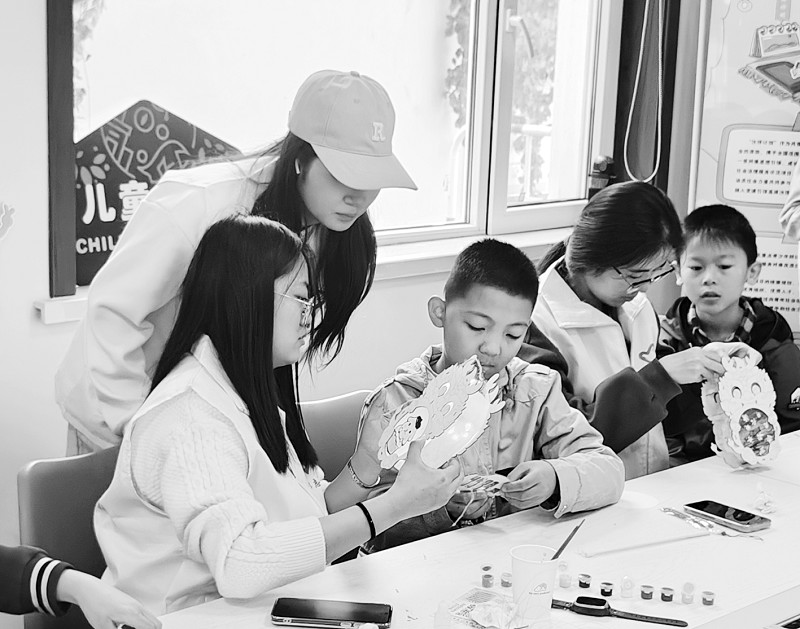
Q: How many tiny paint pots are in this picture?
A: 10